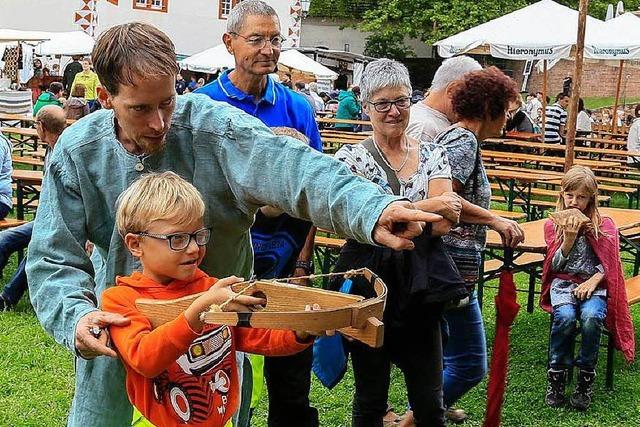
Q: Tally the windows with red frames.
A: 2